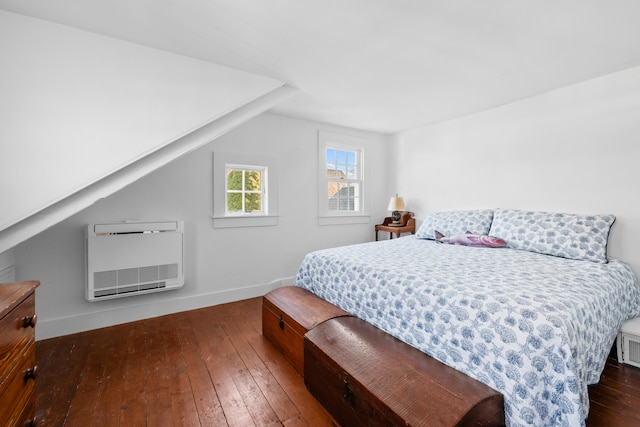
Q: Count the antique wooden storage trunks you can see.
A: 2